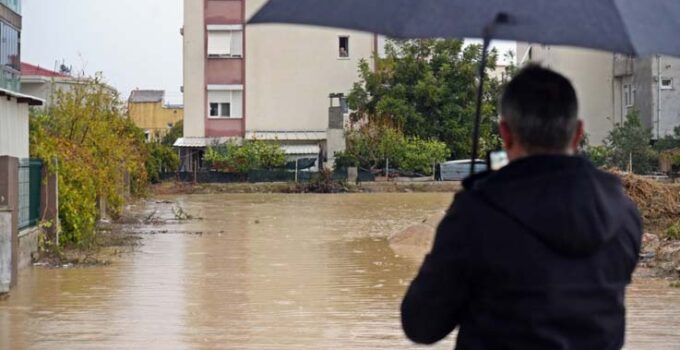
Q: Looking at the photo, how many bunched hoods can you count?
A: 1